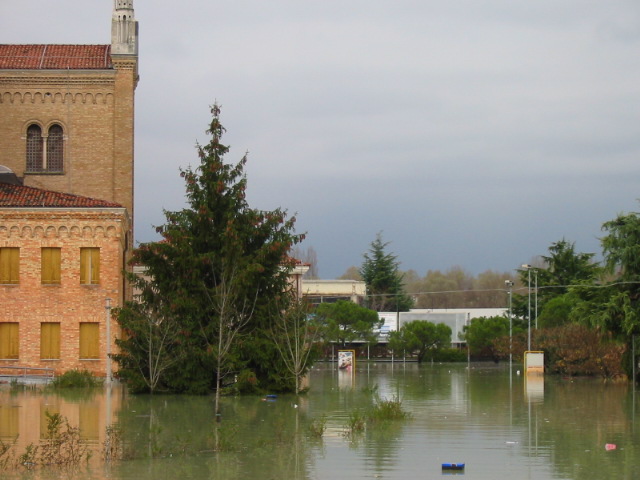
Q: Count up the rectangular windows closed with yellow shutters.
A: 6